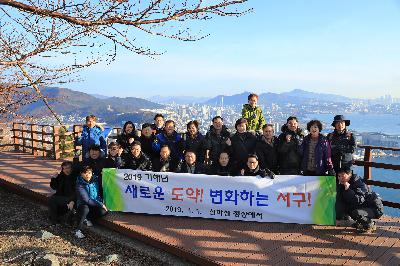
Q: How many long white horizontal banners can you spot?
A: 1